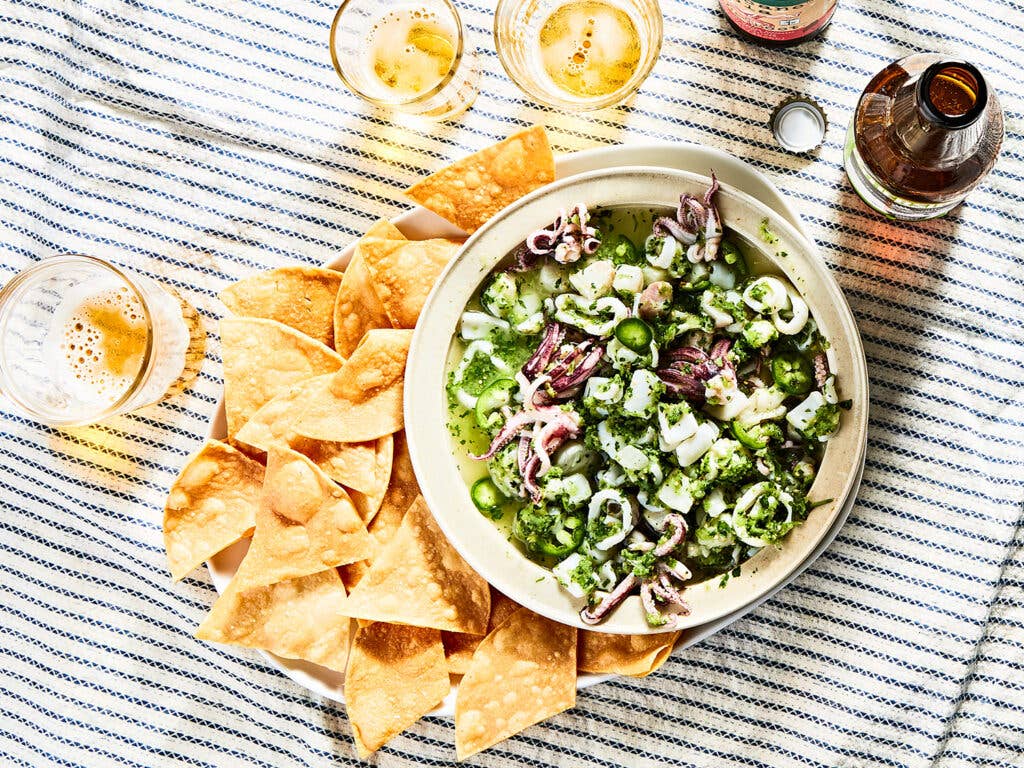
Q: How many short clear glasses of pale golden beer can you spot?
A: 3